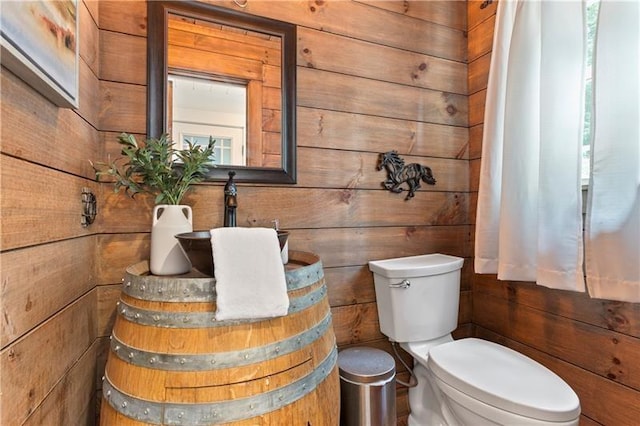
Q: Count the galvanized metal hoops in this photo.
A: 4